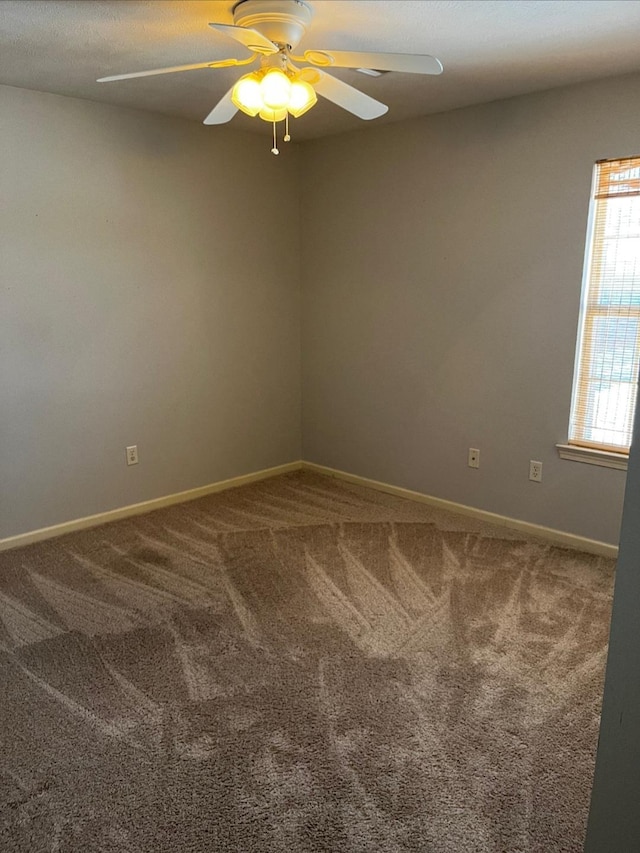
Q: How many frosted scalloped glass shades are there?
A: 4